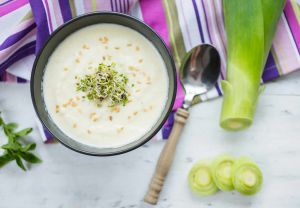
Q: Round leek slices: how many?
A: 3